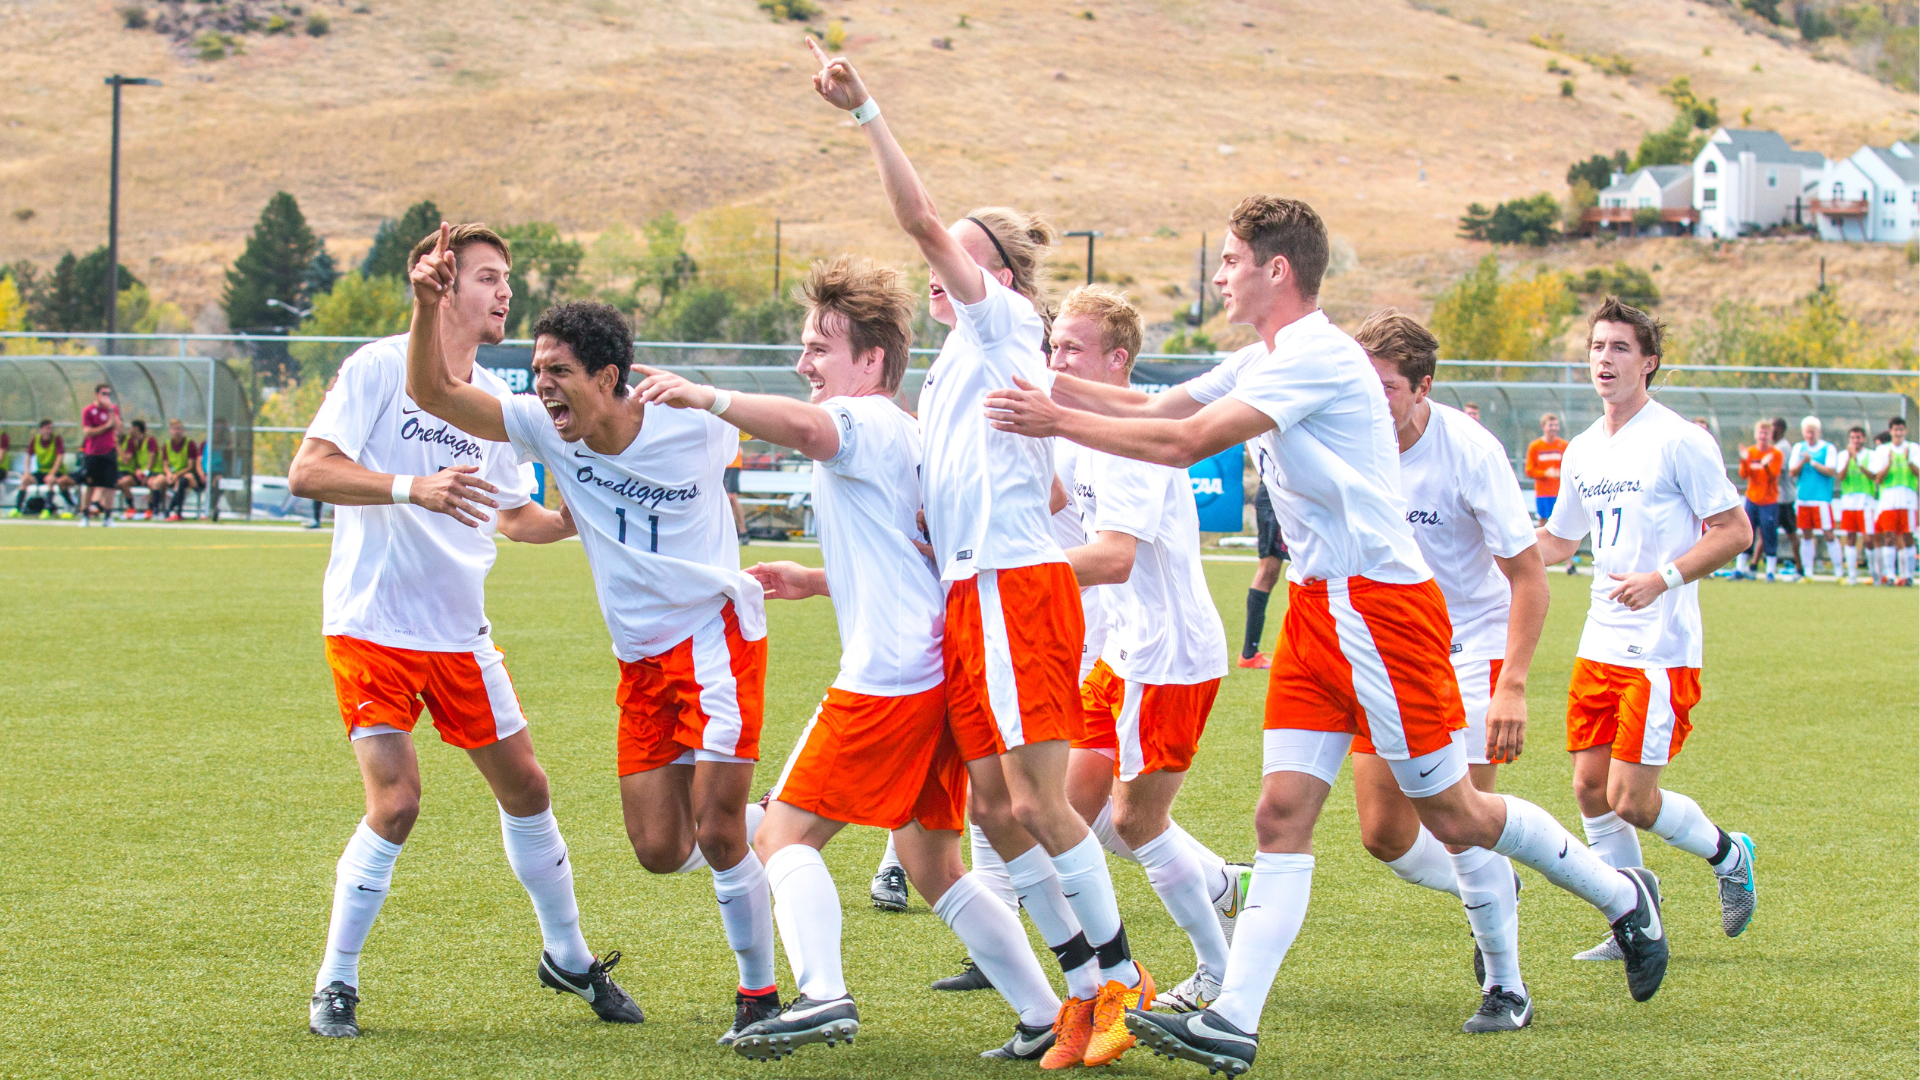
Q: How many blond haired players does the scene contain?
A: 2